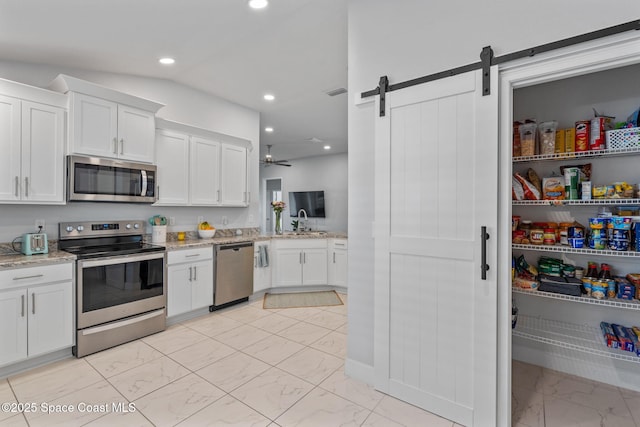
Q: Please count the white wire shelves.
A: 5